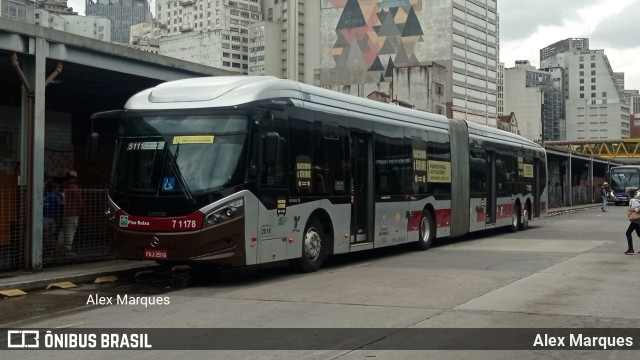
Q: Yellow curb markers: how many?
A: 3